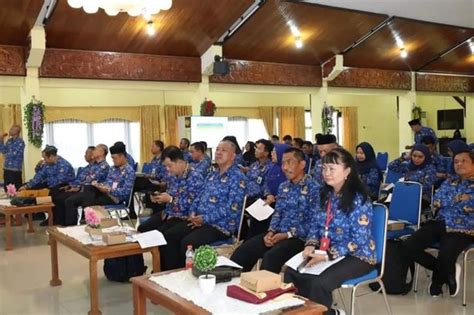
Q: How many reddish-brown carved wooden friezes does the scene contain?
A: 5